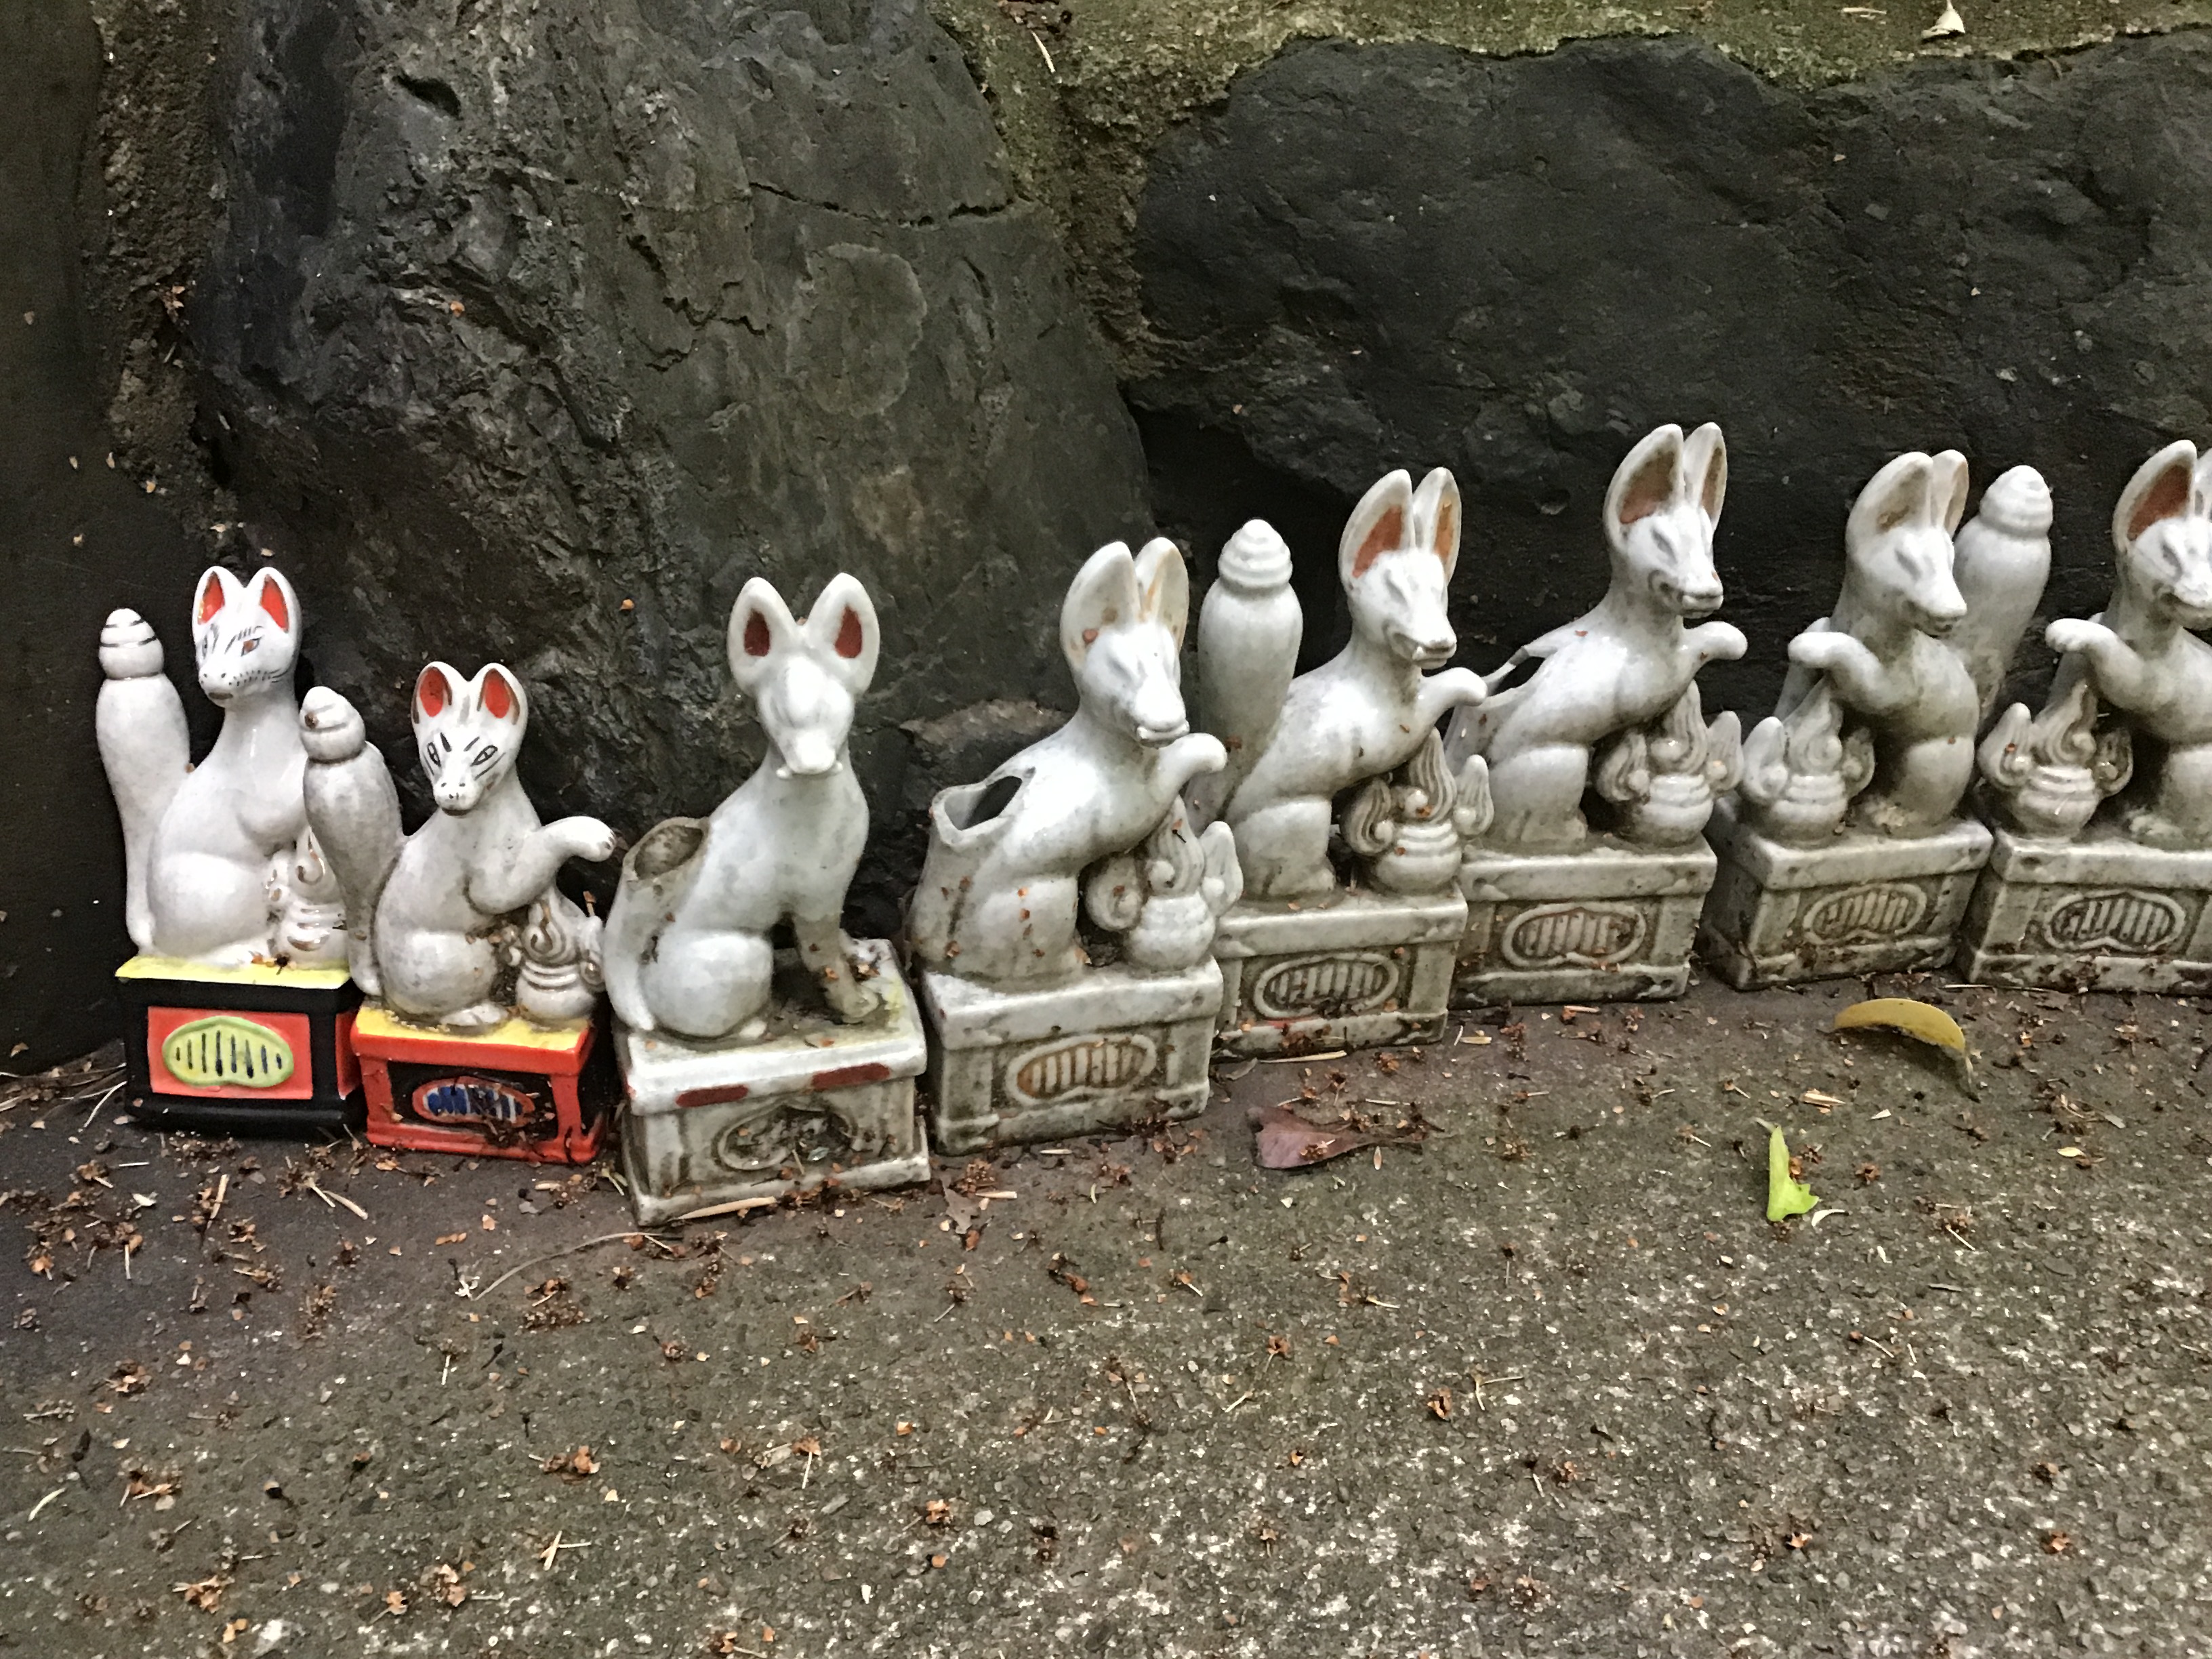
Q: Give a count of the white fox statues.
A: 8